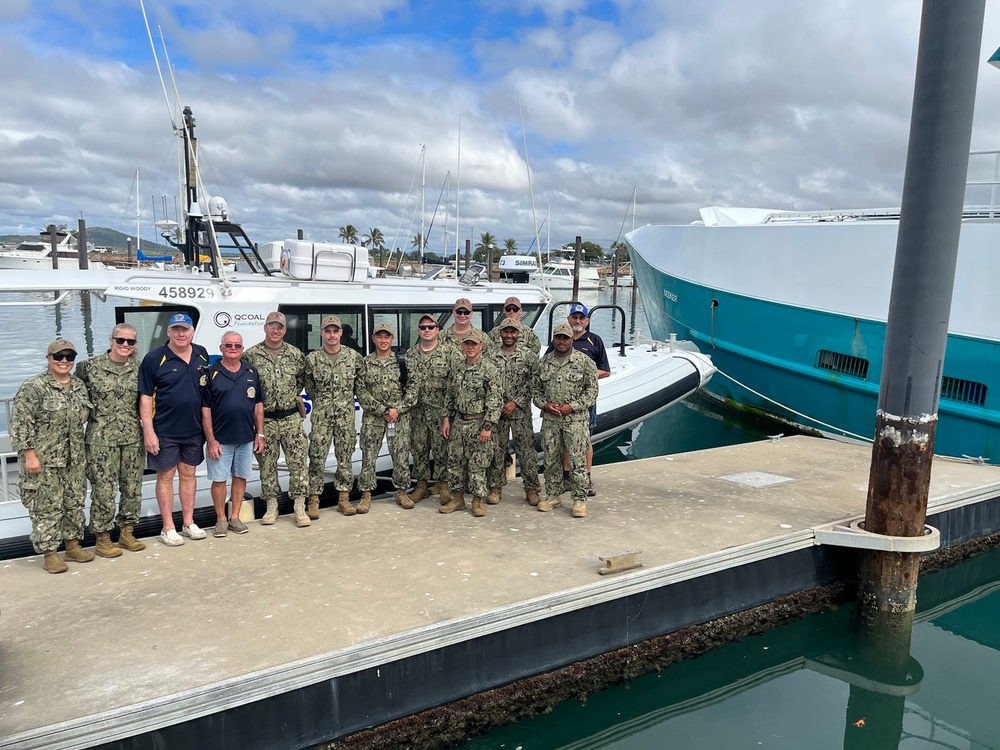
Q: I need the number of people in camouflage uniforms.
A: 11